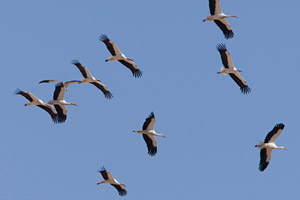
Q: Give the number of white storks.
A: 10